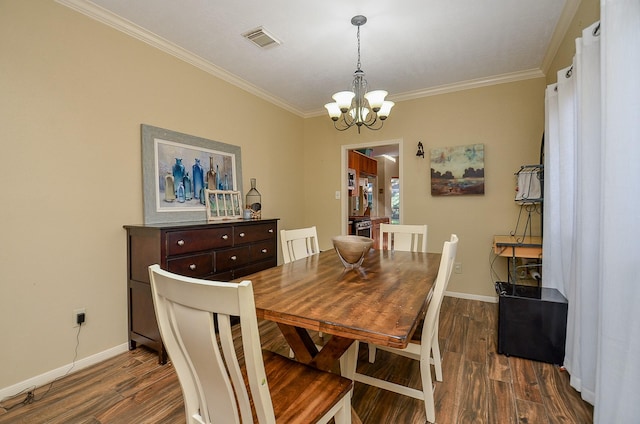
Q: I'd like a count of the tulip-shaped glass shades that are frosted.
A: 5